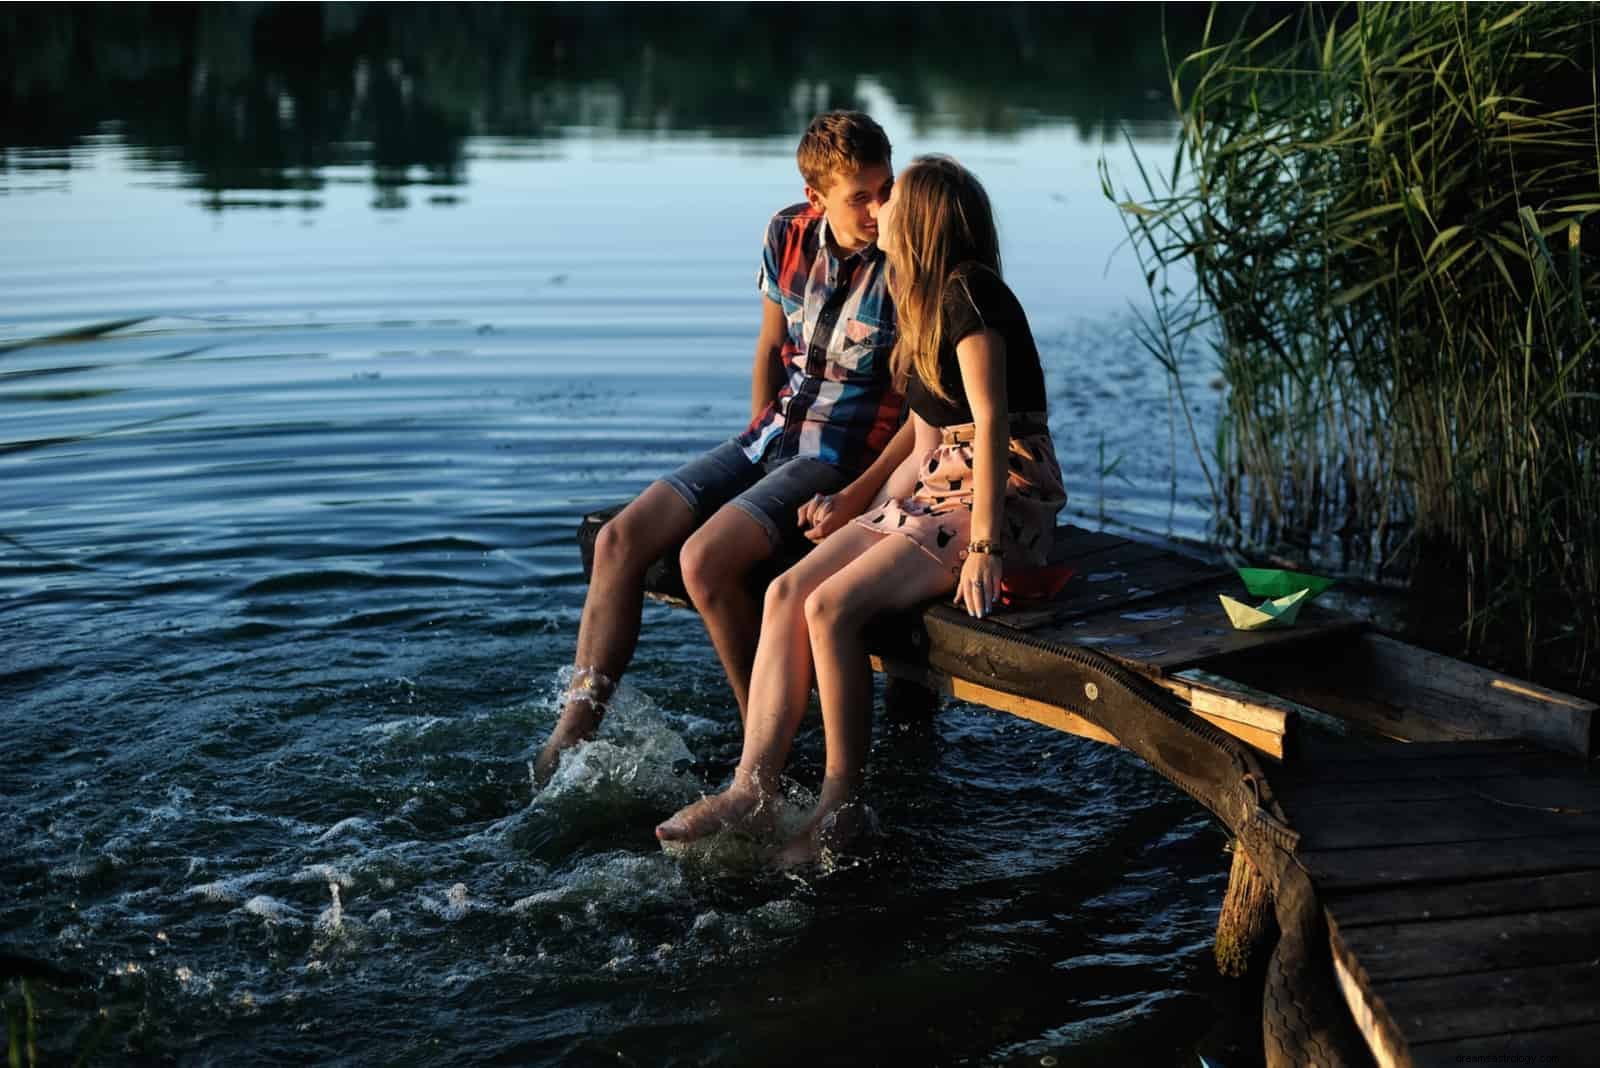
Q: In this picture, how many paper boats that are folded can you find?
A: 3